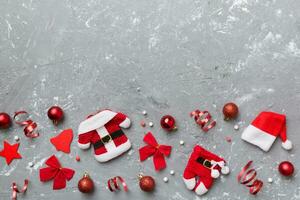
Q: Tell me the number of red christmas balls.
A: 7